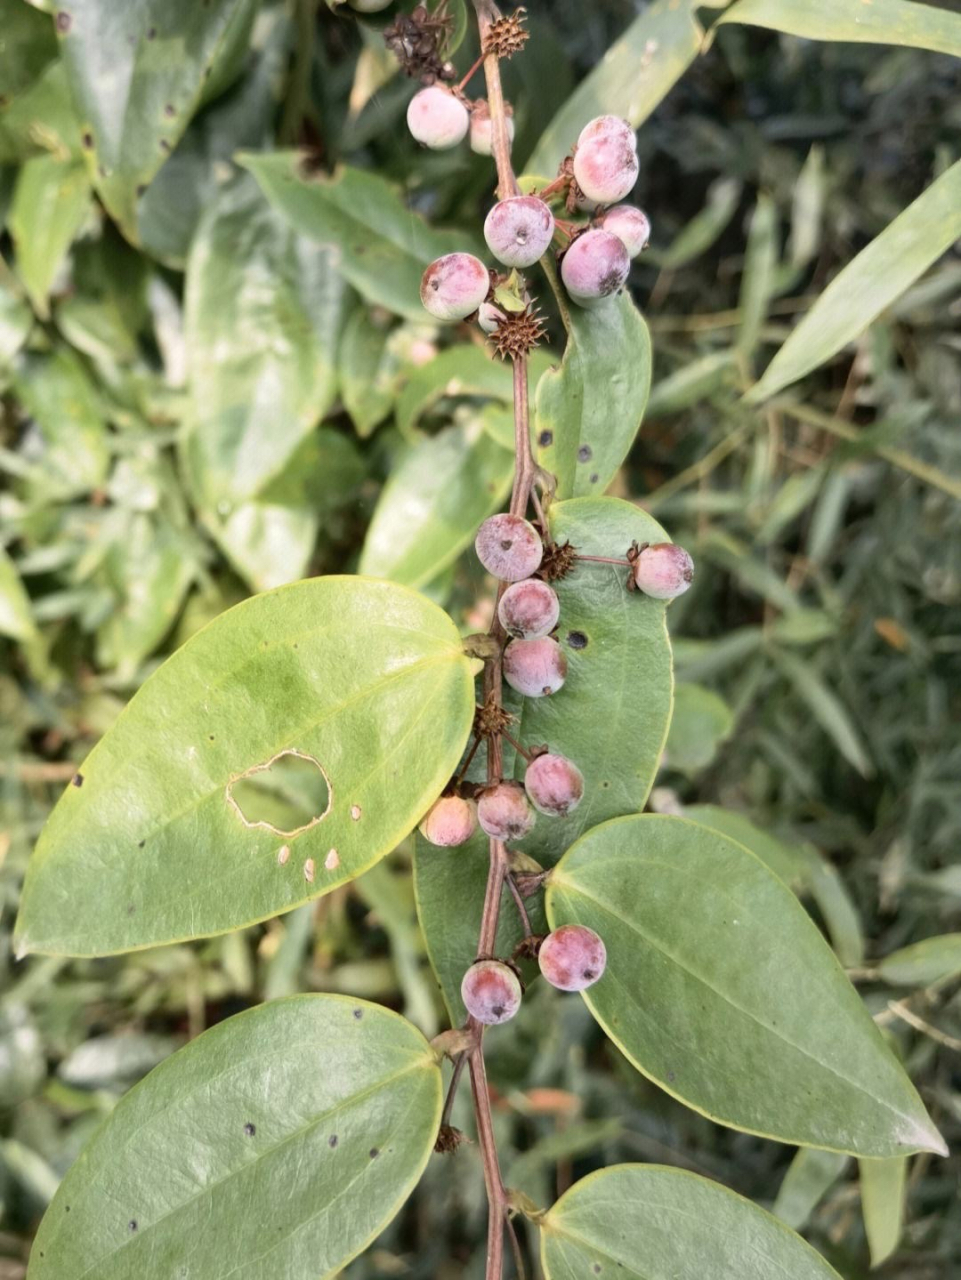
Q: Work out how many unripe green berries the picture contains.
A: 0